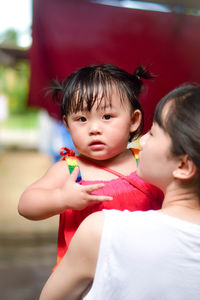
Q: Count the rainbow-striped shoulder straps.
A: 2